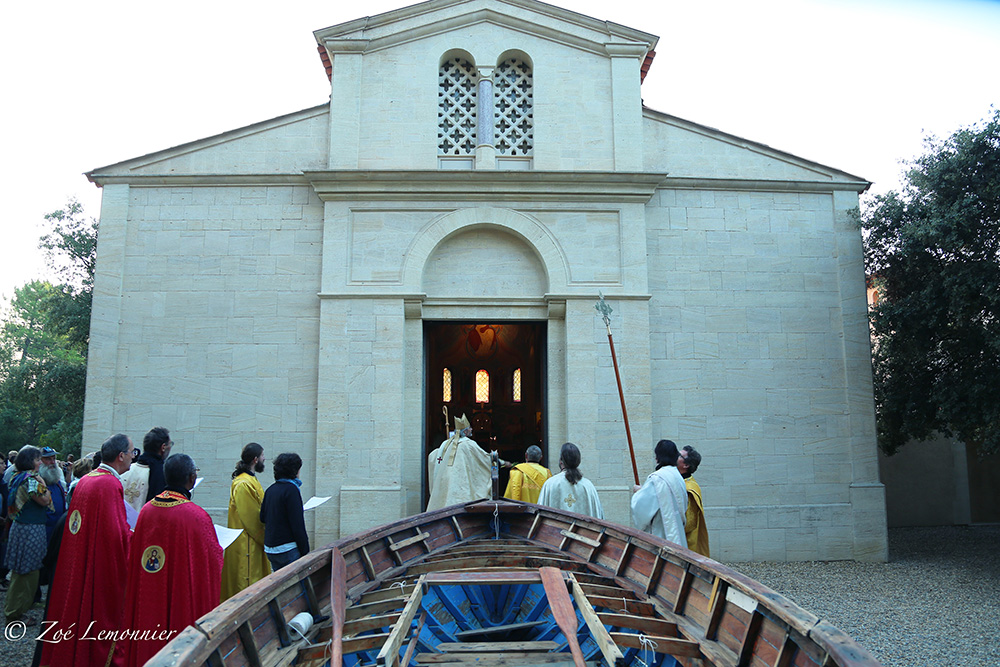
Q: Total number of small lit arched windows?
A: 3